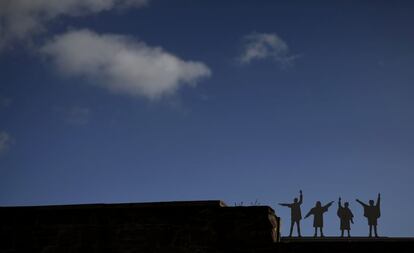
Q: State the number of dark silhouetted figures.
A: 4